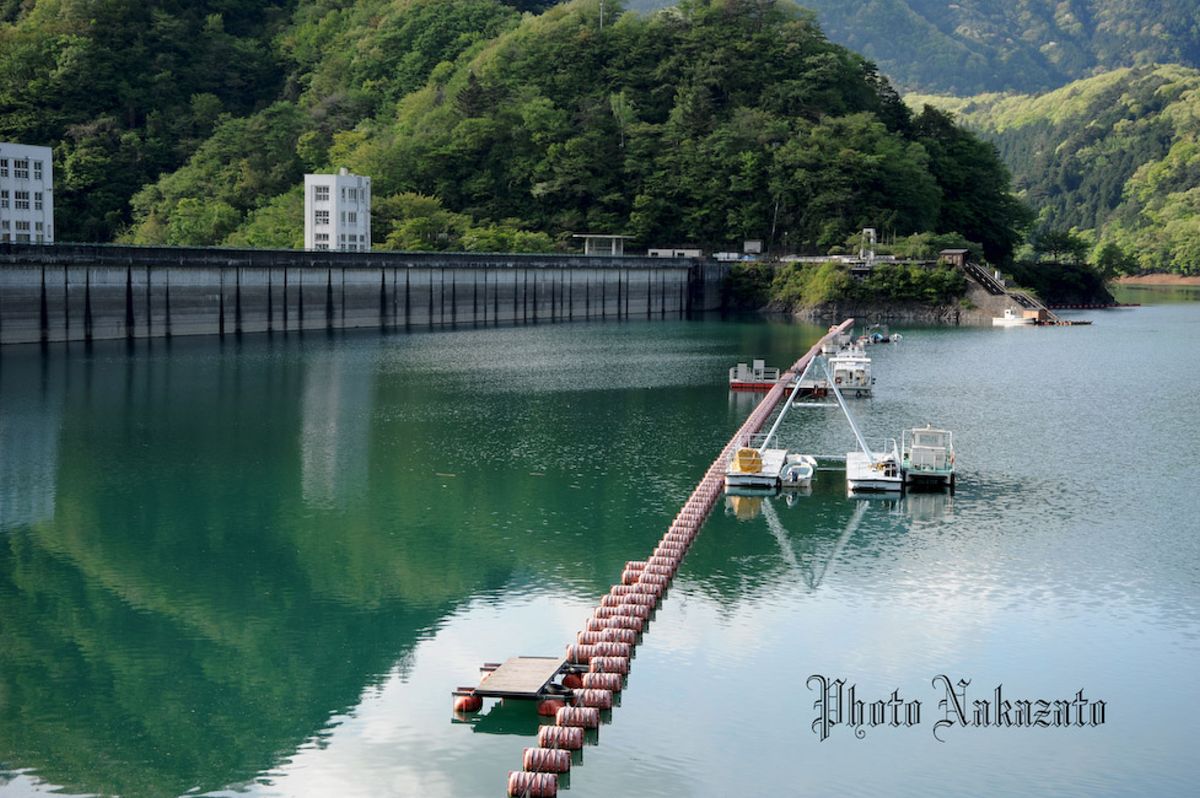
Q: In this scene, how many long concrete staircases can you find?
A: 1